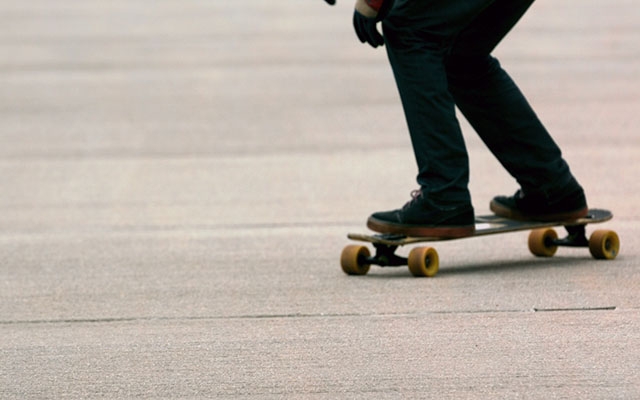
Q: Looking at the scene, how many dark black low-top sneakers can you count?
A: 2